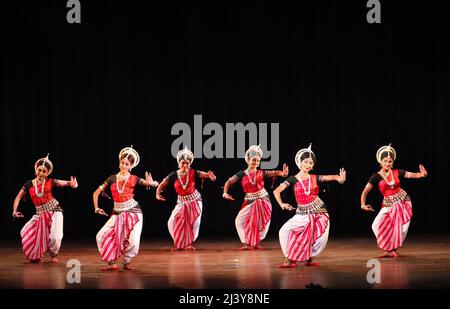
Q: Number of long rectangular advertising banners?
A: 0